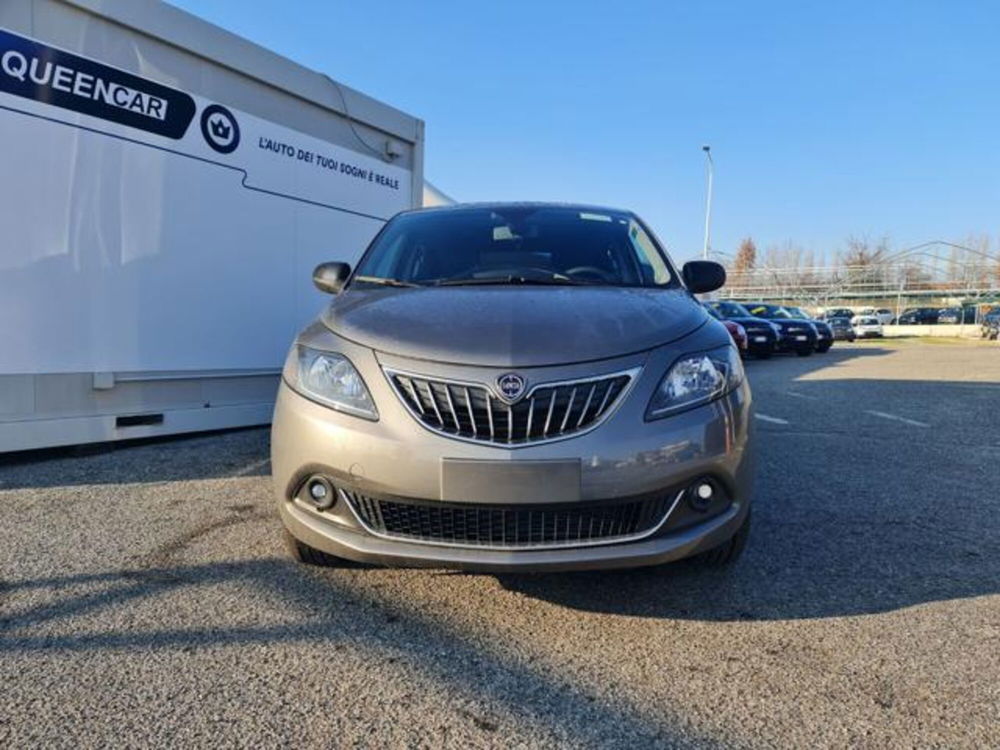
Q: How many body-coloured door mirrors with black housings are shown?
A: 2